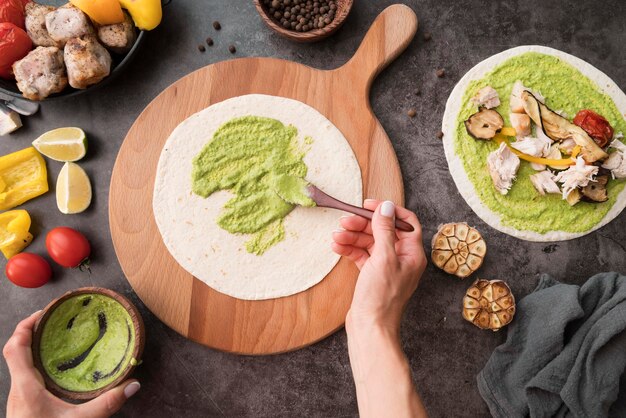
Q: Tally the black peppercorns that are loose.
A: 9